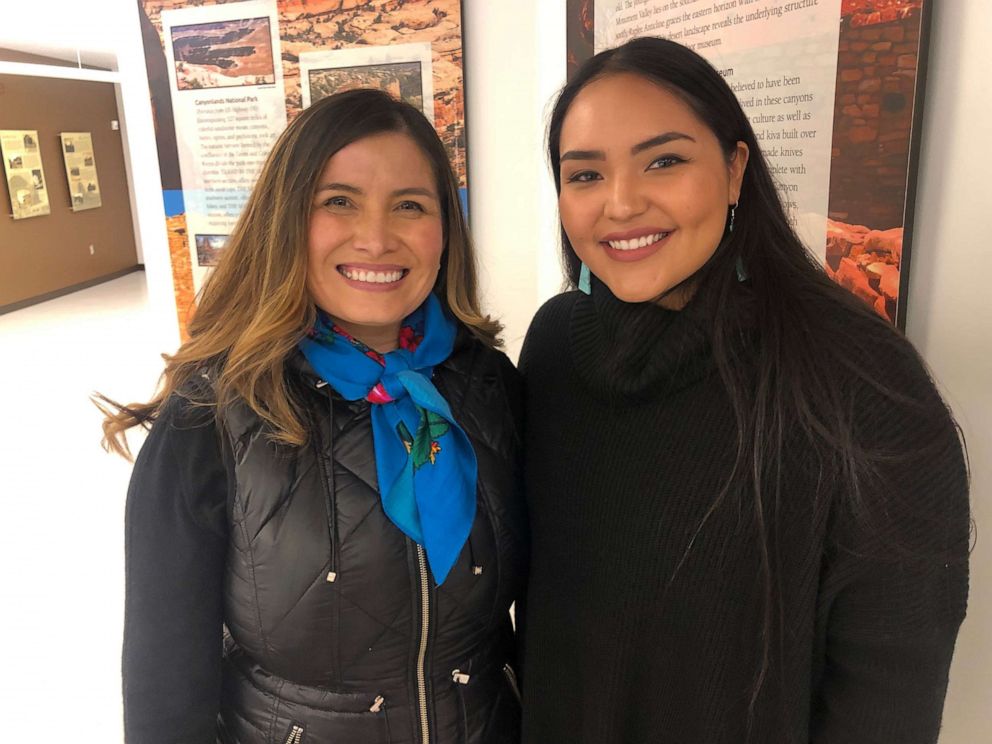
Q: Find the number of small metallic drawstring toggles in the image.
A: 4